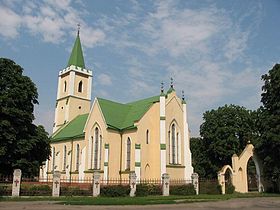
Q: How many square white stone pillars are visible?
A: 6